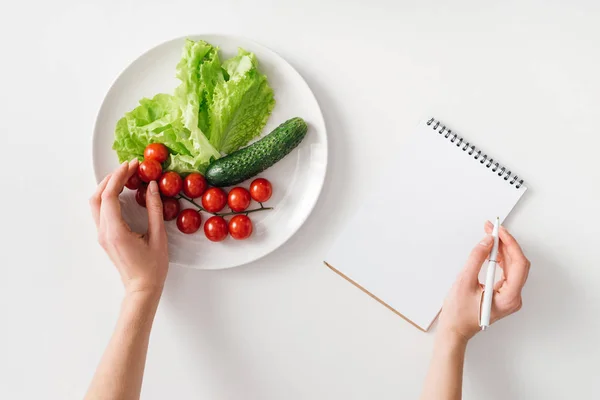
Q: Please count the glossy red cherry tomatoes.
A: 13